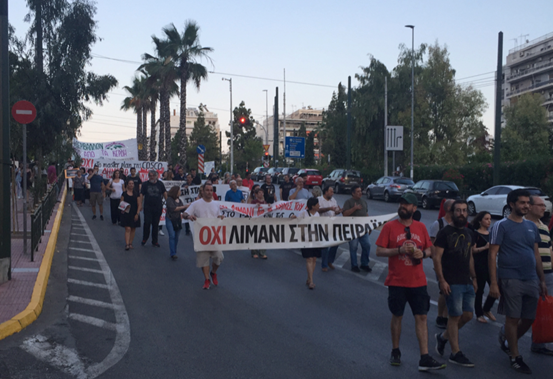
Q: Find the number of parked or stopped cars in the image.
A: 8